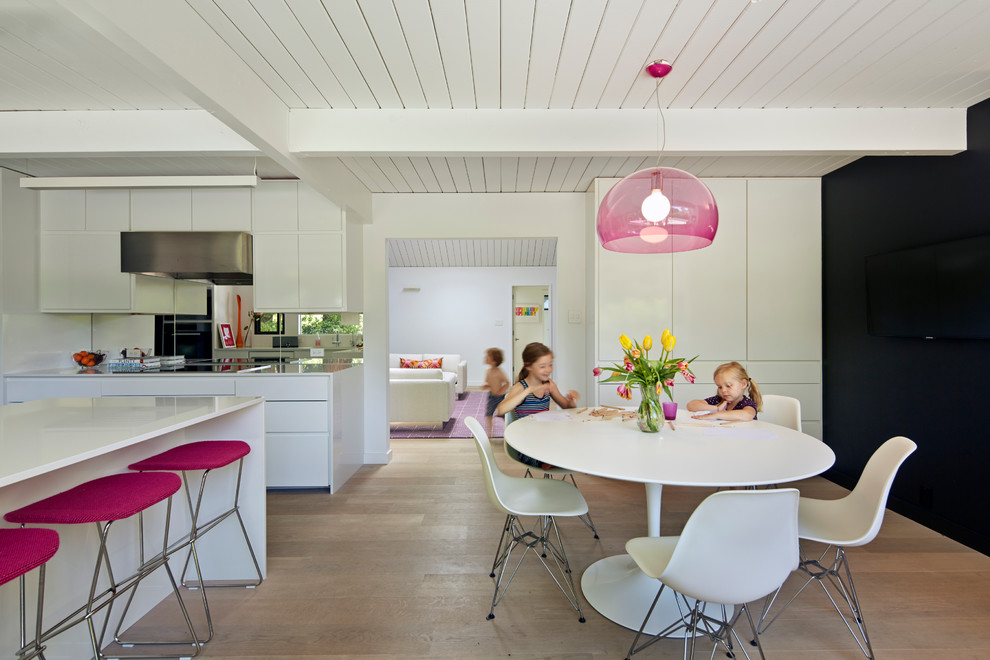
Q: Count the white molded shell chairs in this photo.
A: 5